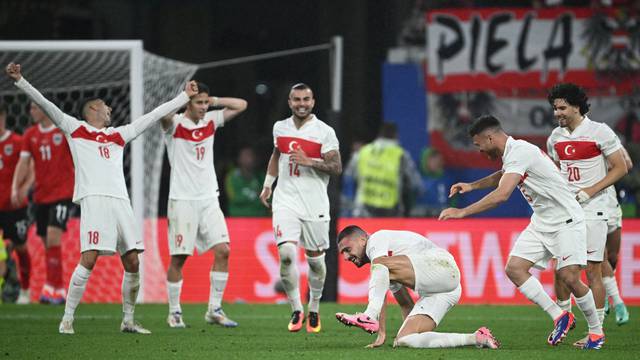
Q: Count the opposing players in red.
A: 2